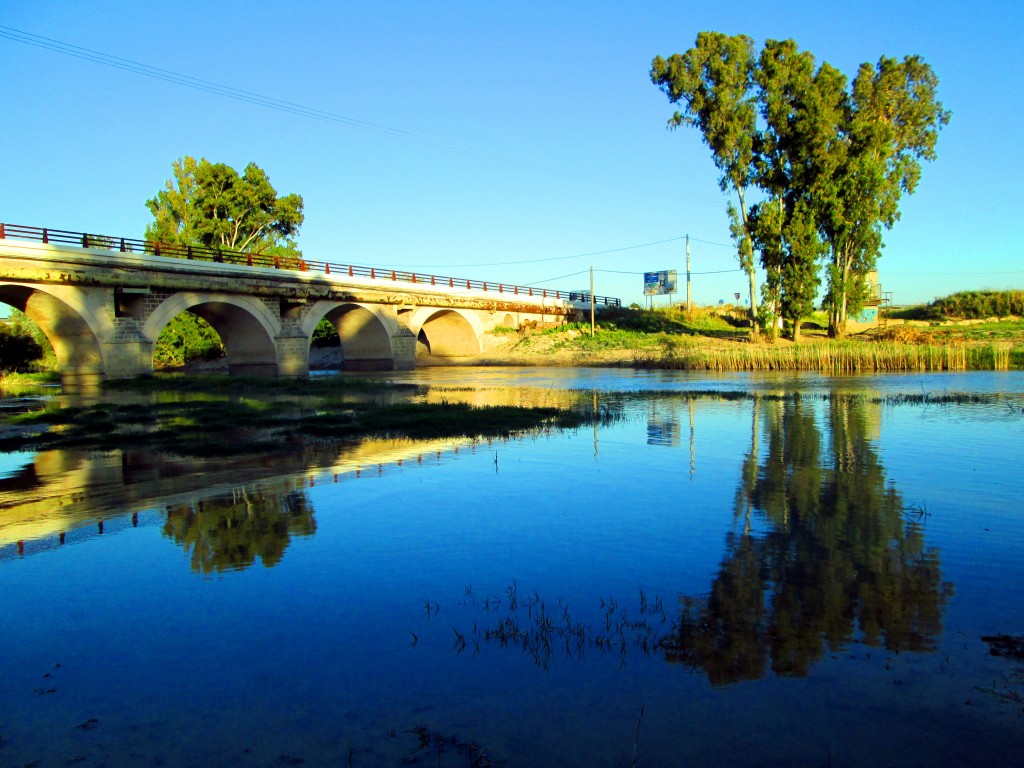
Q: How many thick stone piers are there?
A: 3